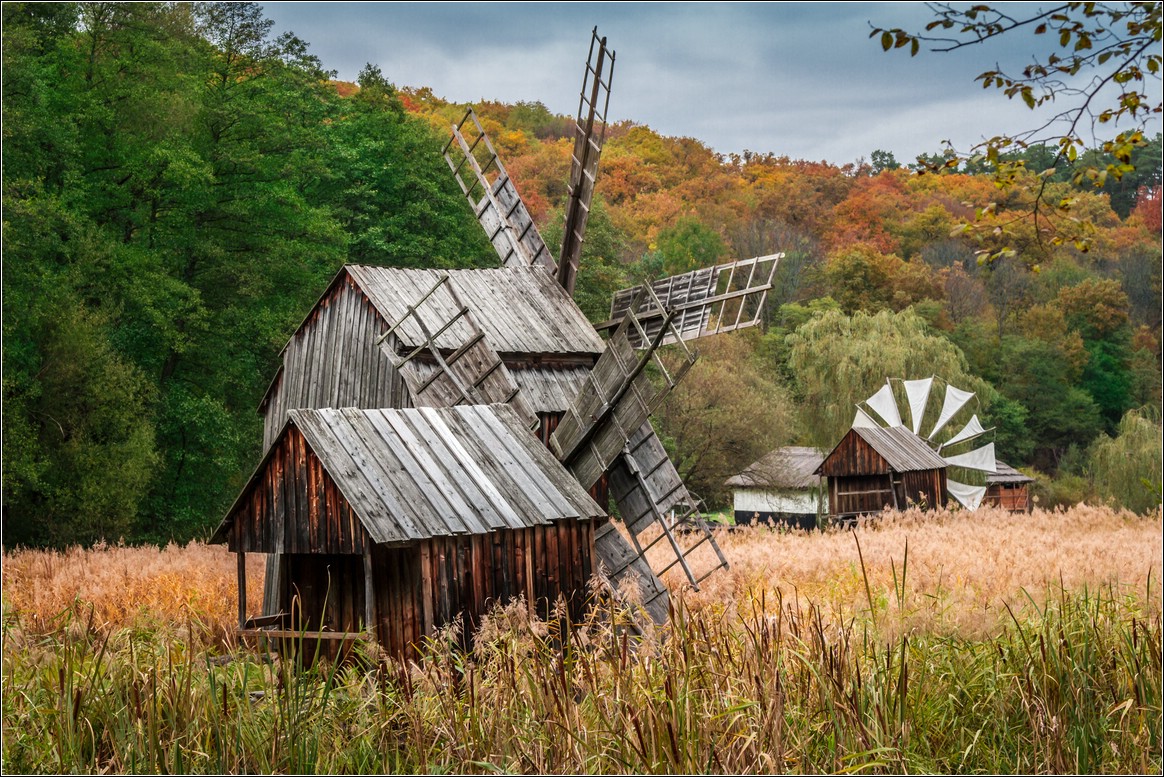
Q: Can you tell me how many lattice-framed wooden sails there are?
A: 7